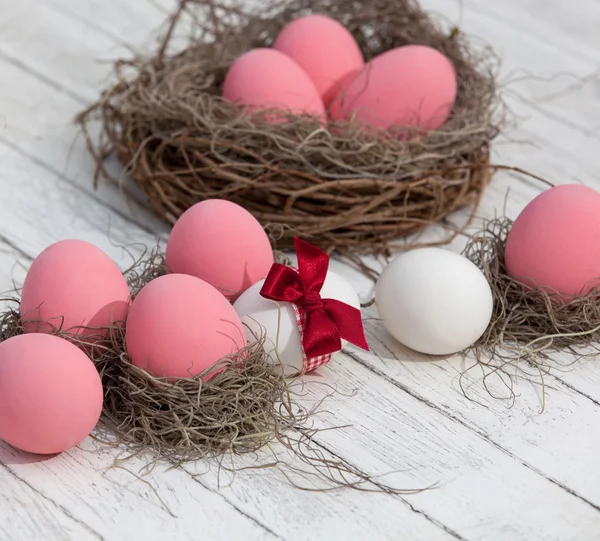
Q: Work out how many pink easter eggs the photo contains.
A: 8